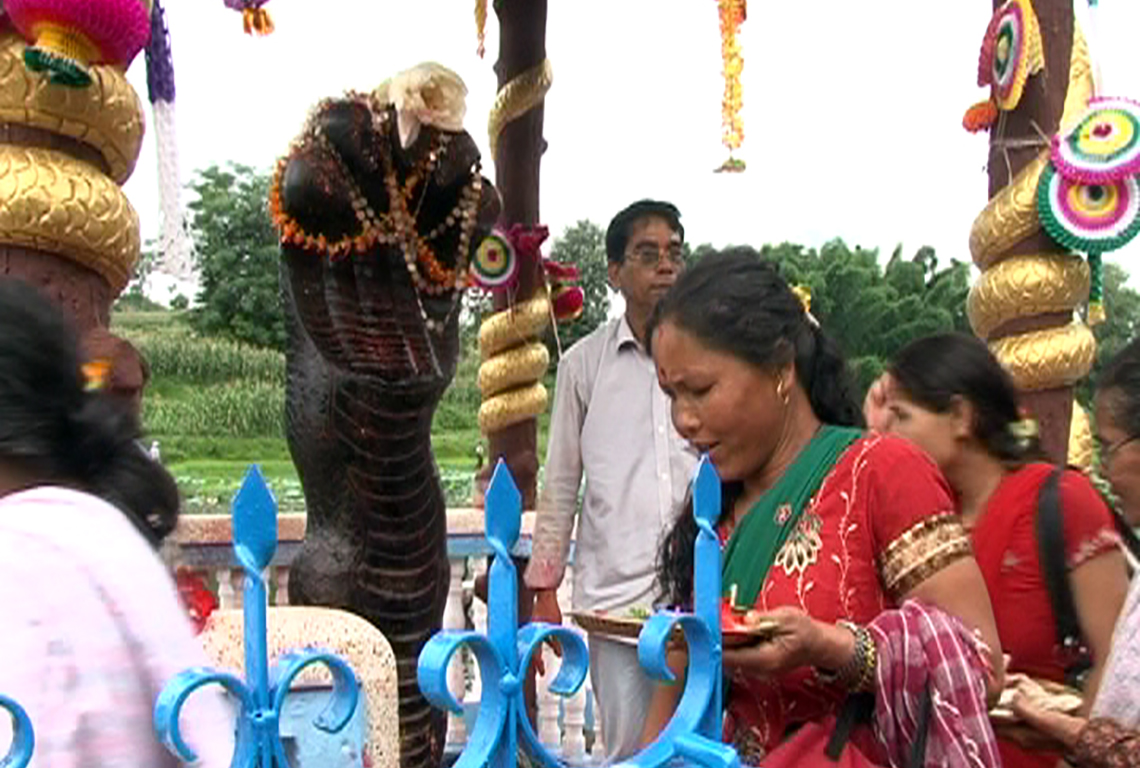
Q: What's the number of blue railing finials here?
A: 3